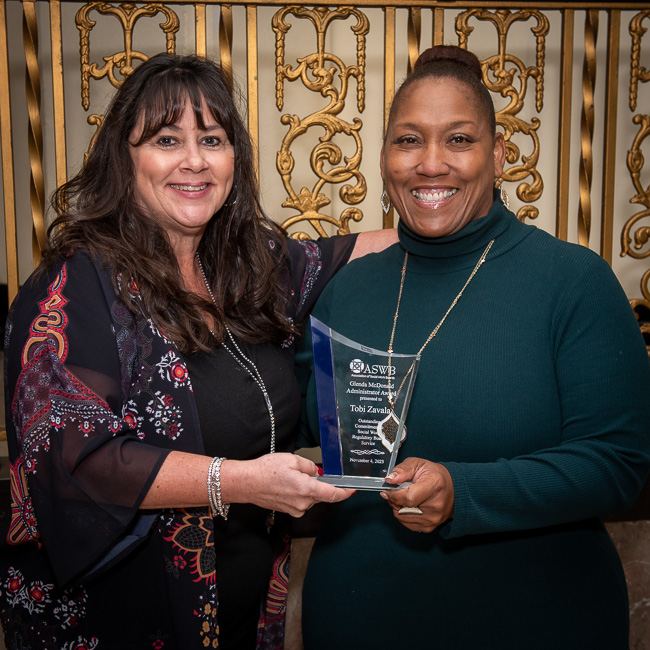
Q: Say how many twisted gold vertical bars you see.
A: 4